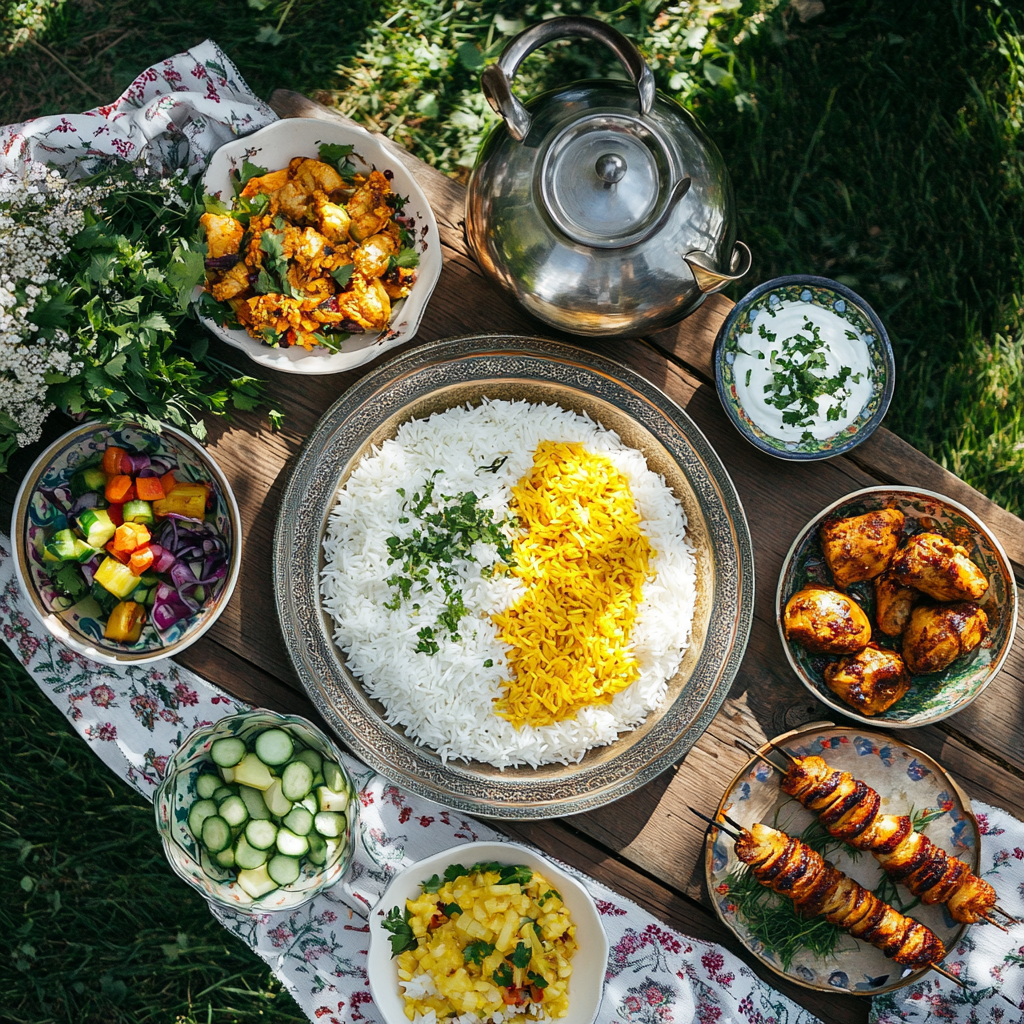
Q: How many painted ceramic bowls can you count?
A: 4